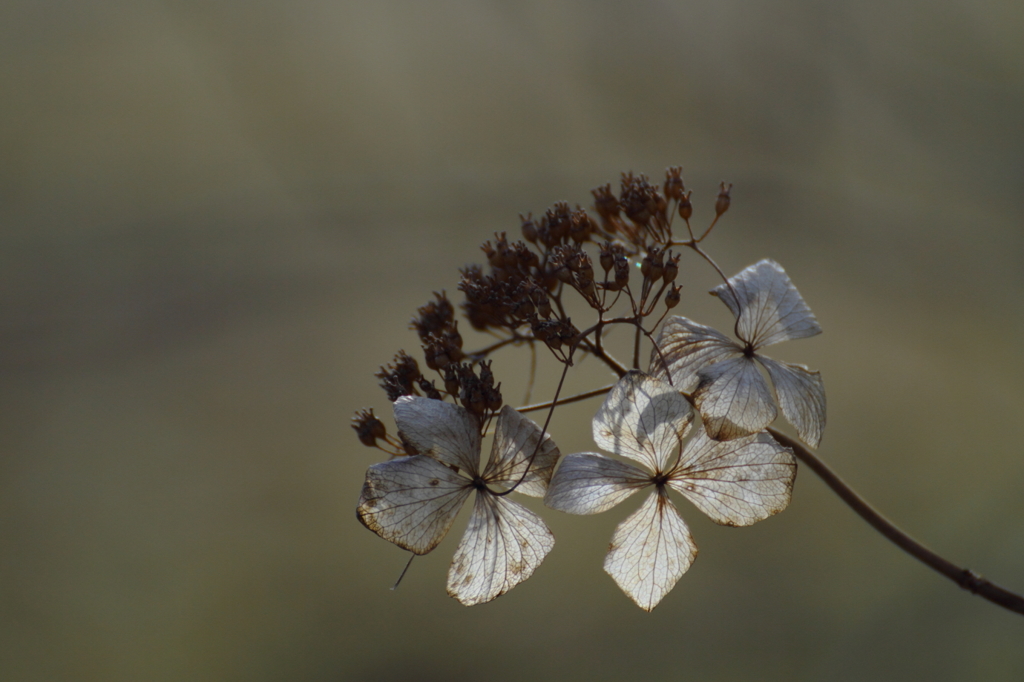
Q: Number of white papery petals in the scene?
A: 12